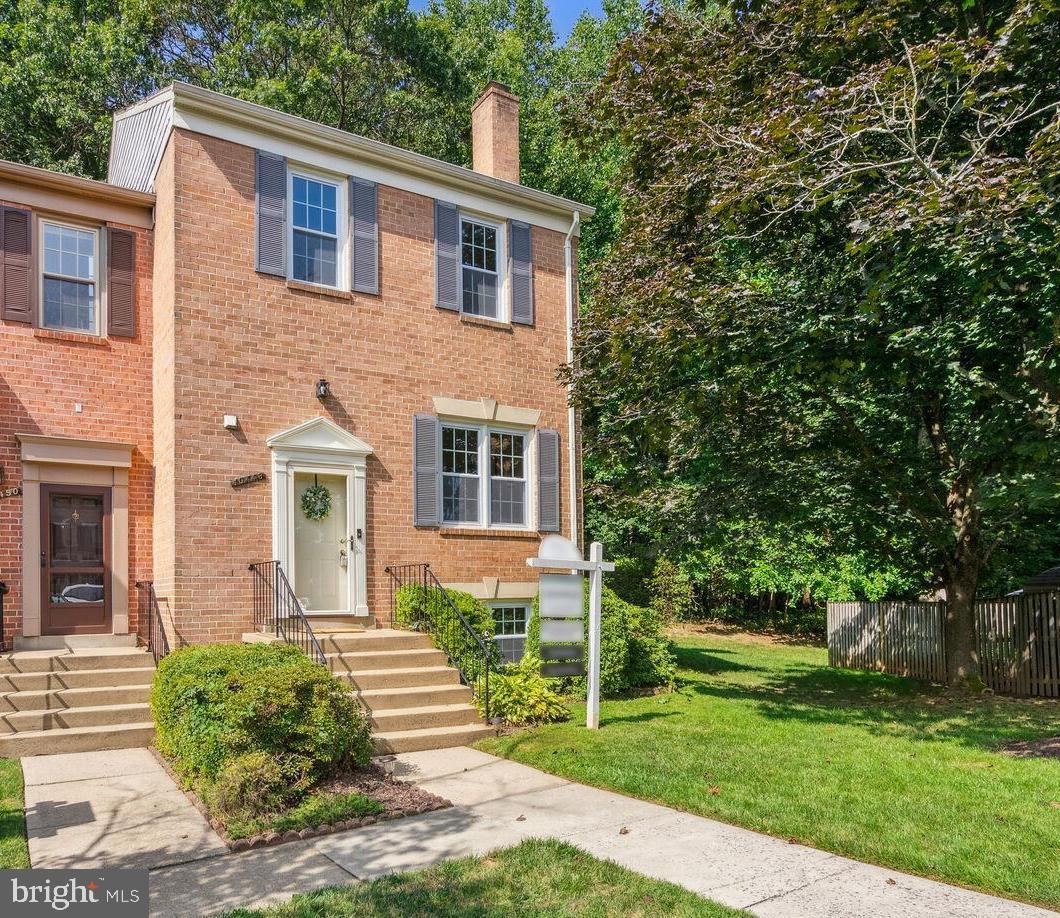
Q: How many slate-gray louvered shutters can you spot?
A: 6